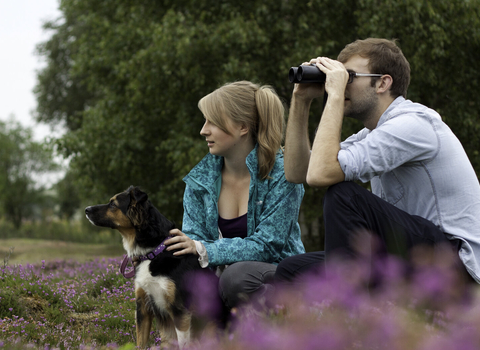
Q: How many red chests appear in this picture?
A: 0